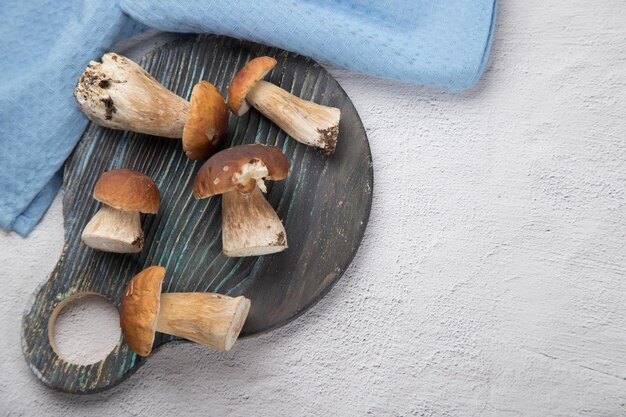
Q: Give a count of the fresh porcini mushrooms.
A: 5